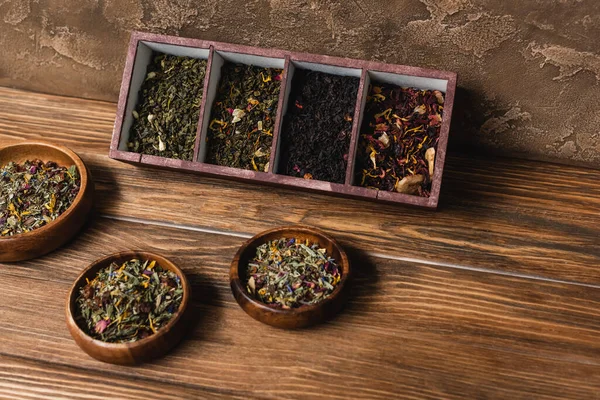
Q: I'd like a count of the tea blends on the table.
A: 7